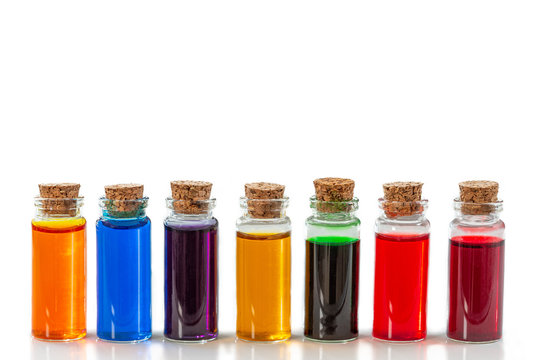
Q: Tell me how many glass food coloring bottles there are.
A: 7